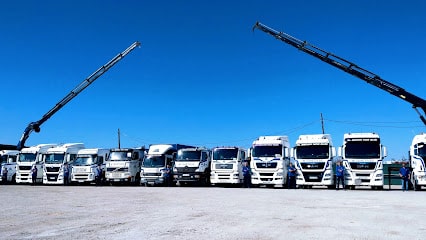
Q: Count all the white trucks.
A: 12